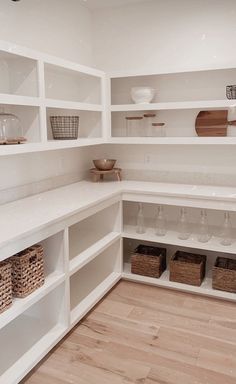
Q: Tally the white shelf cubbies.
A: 12